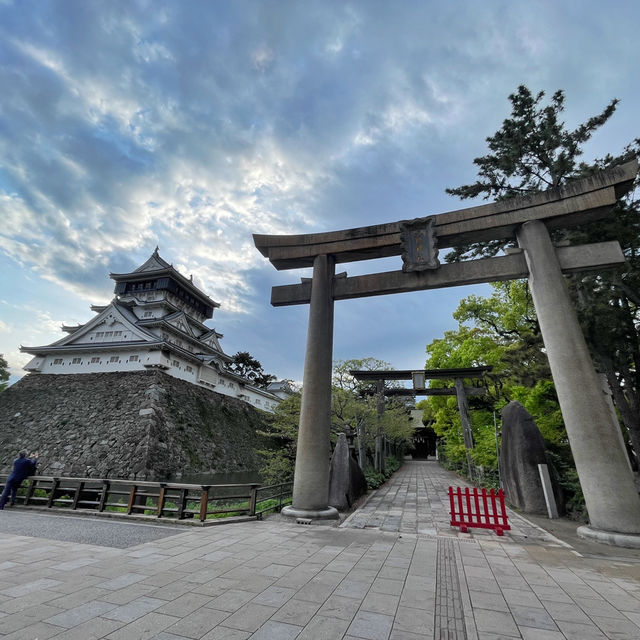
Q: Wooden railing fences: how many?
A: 1